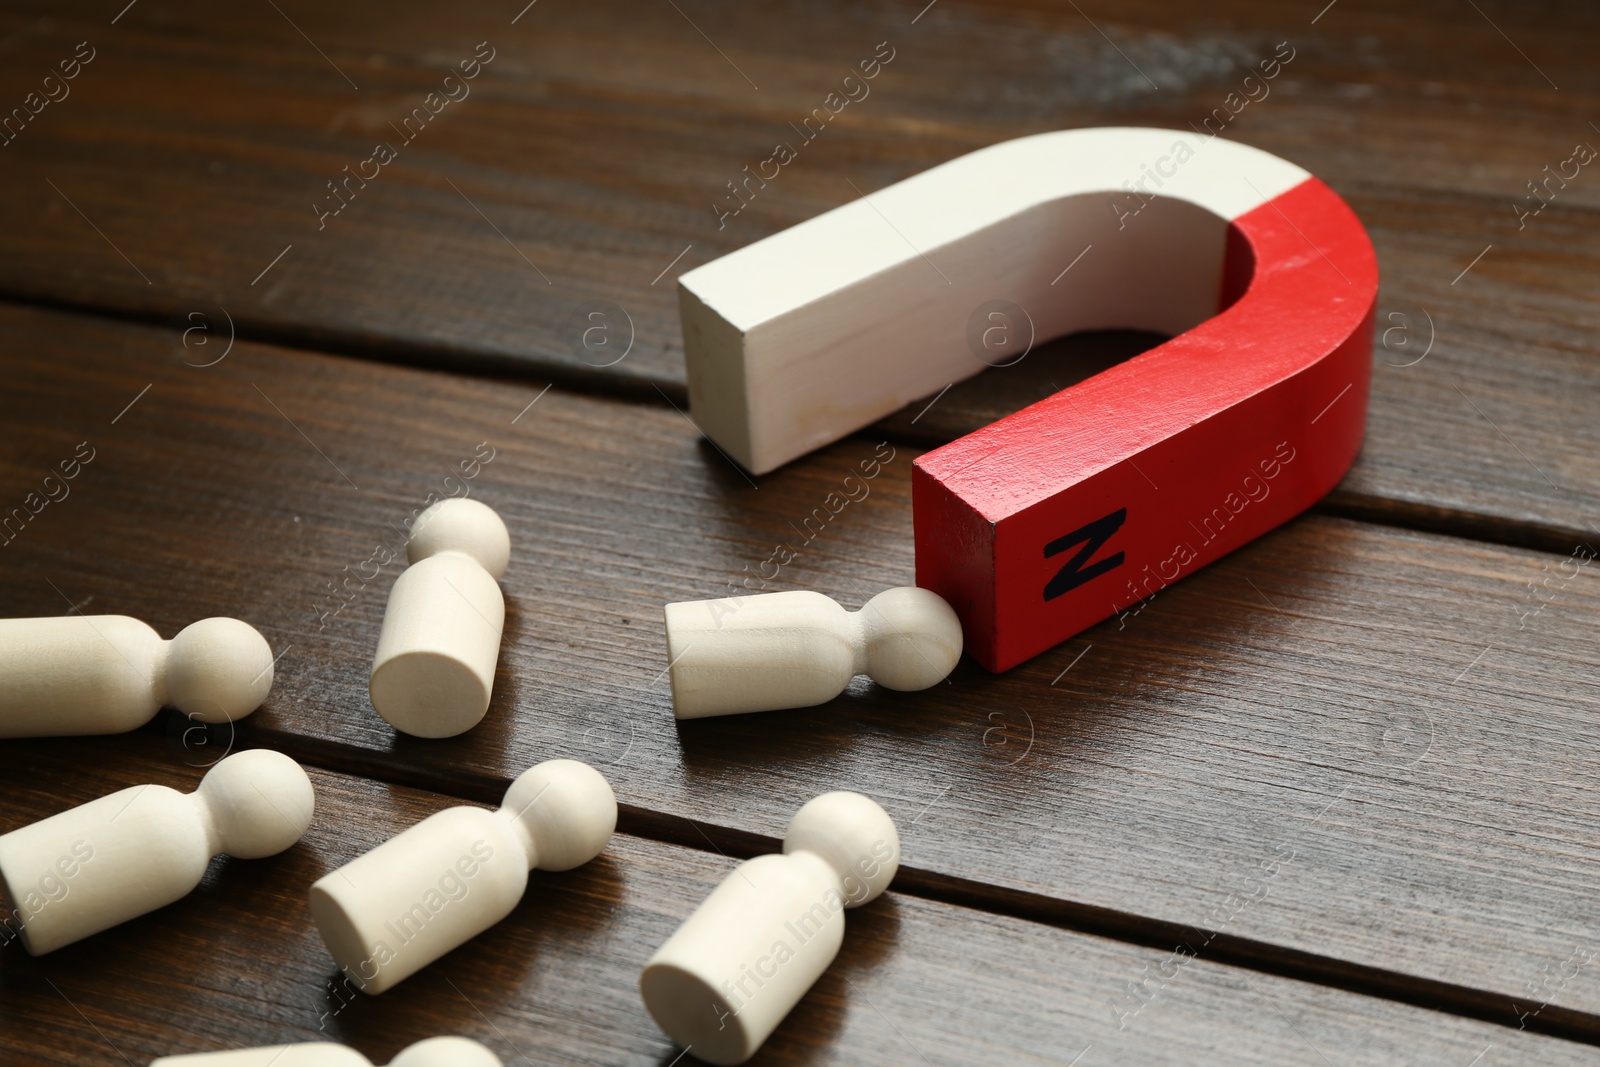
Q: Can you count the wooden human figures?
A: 7